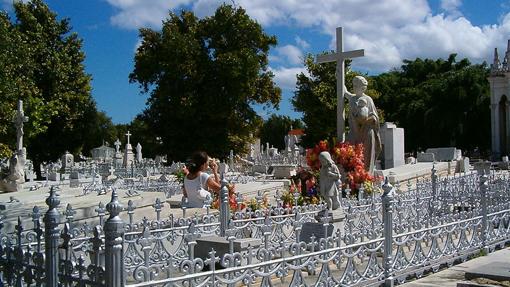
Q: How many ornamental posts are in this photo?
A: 6